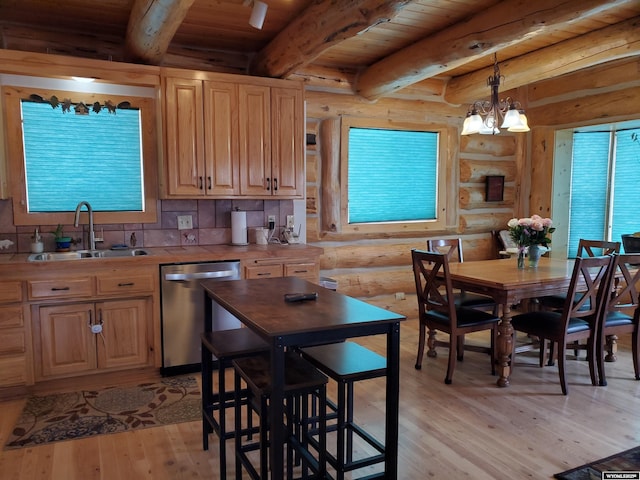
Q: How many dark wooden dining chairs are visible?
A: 5